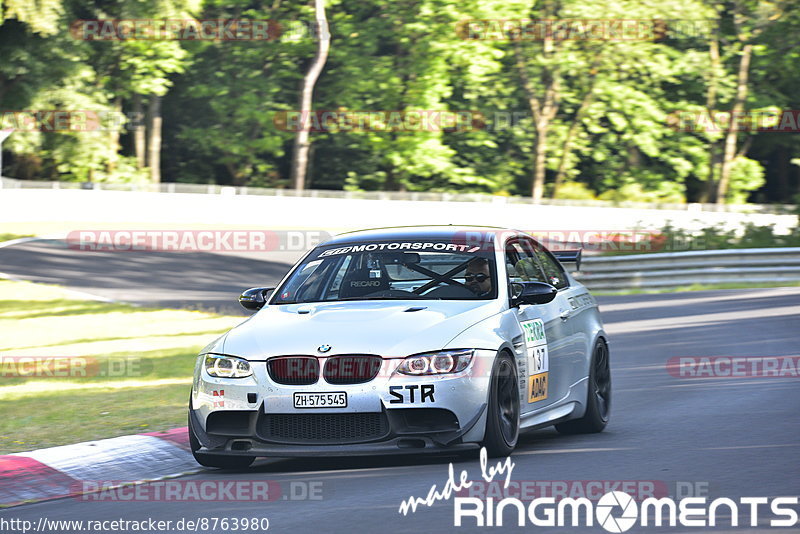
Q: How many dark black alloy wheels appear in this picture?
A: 2